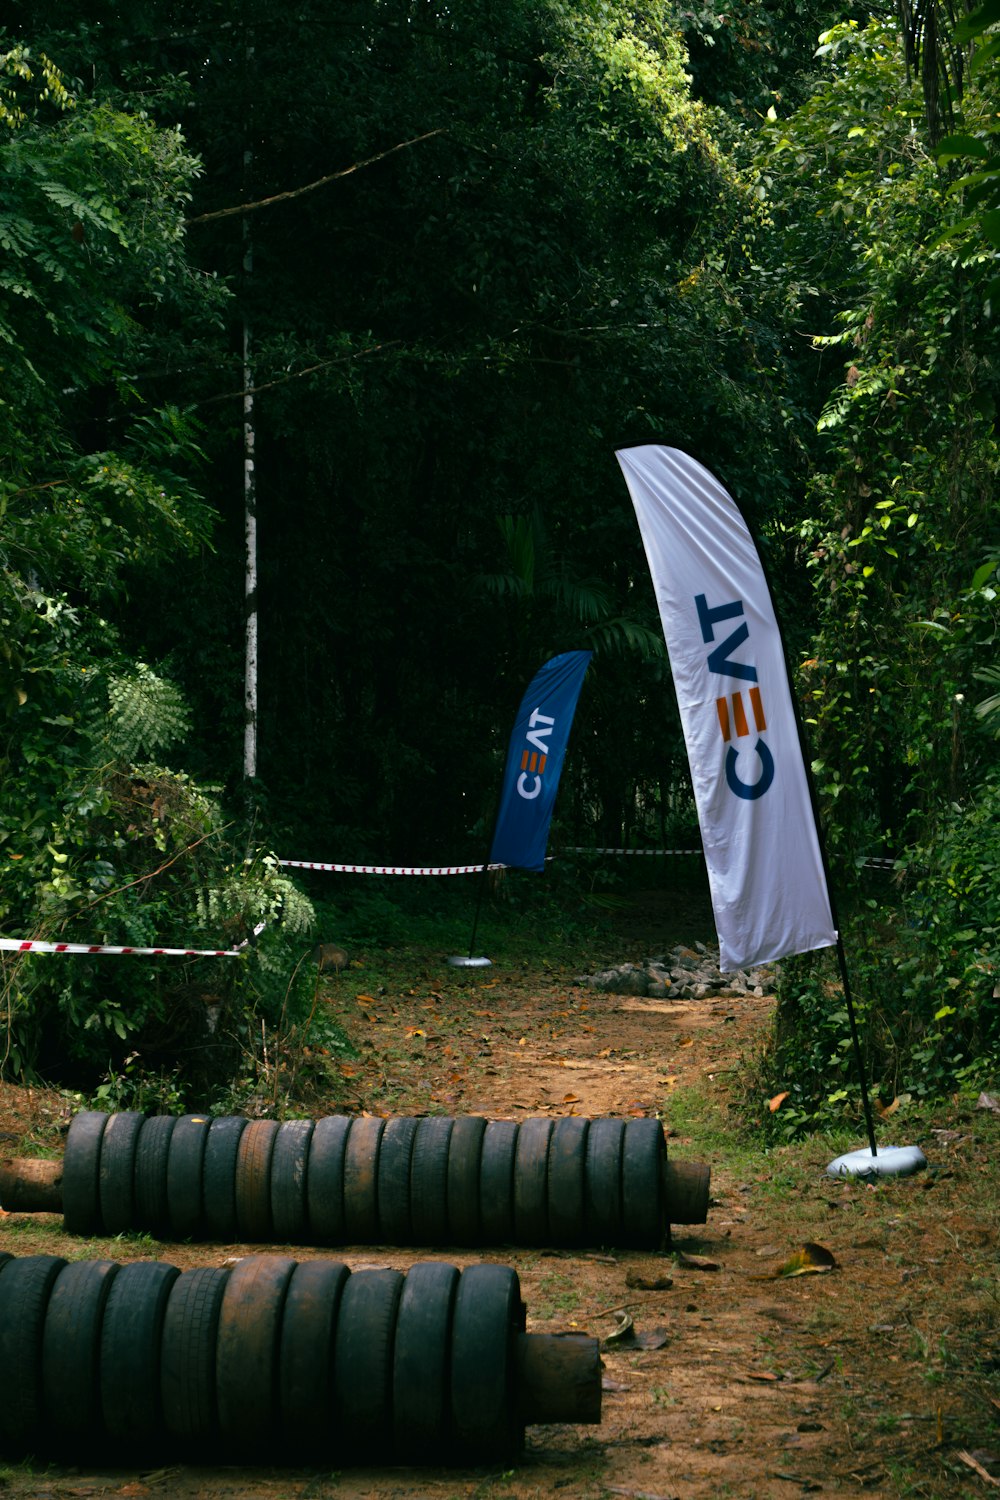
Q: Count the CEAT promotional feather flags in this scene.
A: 2